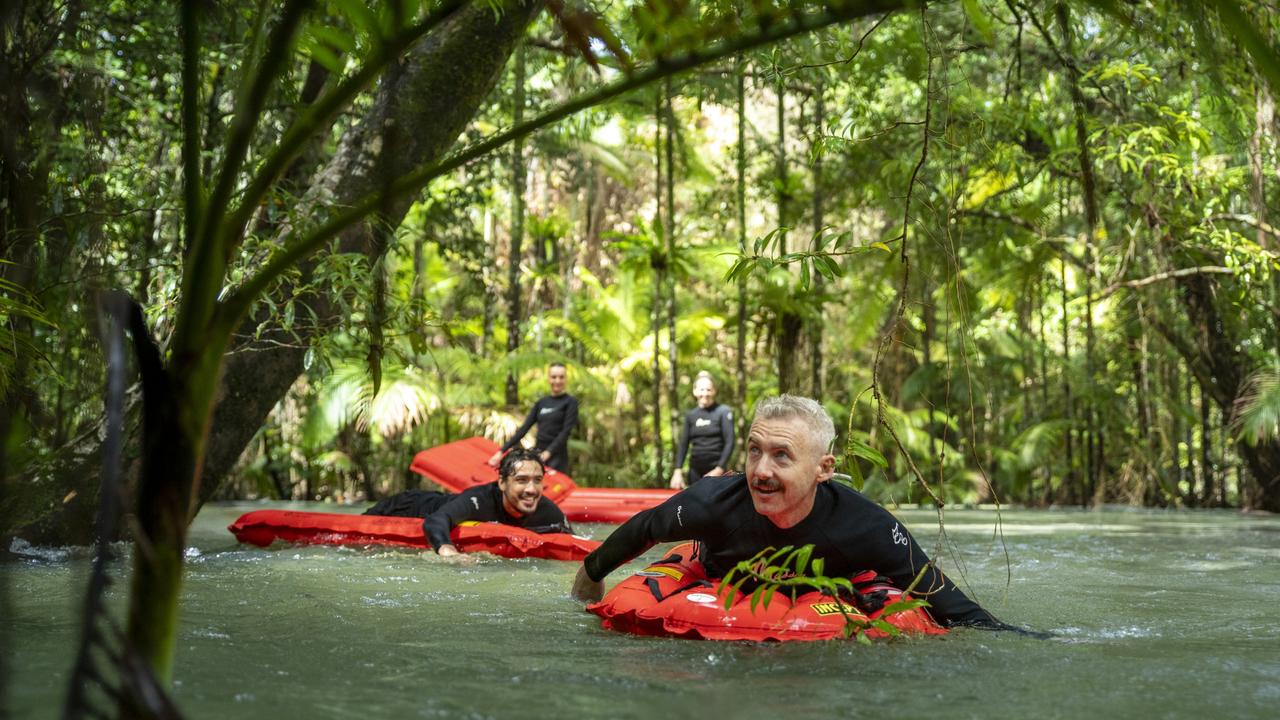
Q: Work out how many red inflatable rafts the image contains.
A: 4